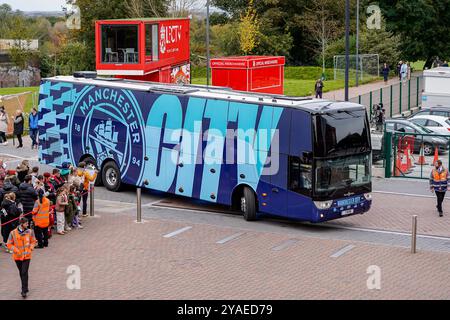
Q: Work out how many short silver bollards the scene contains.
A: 3